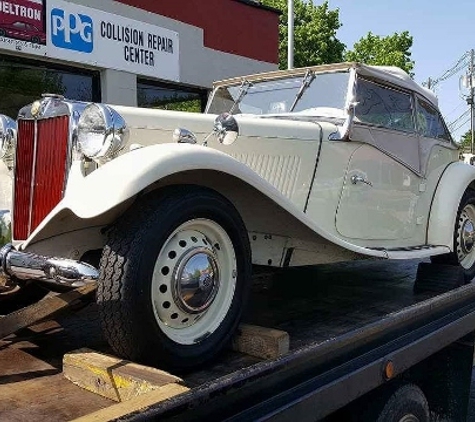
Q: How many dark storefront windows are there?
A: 2